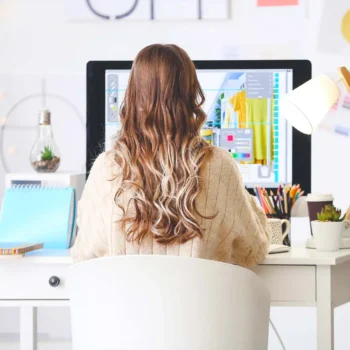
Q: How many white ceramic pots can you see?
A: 1